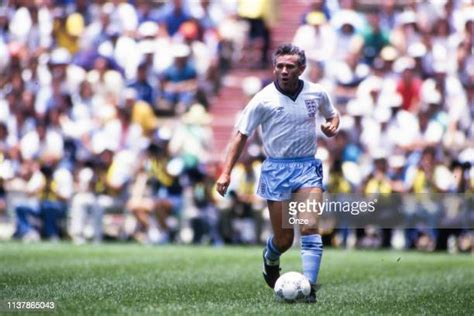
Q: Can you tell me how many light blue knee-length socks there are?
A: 2